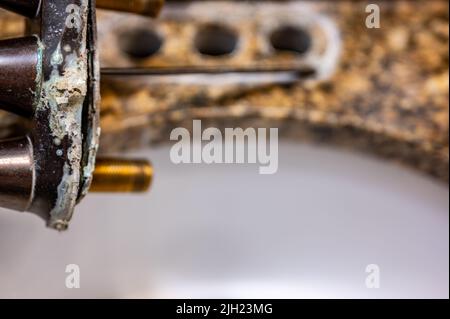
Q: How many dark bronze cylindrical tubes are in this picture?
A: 3